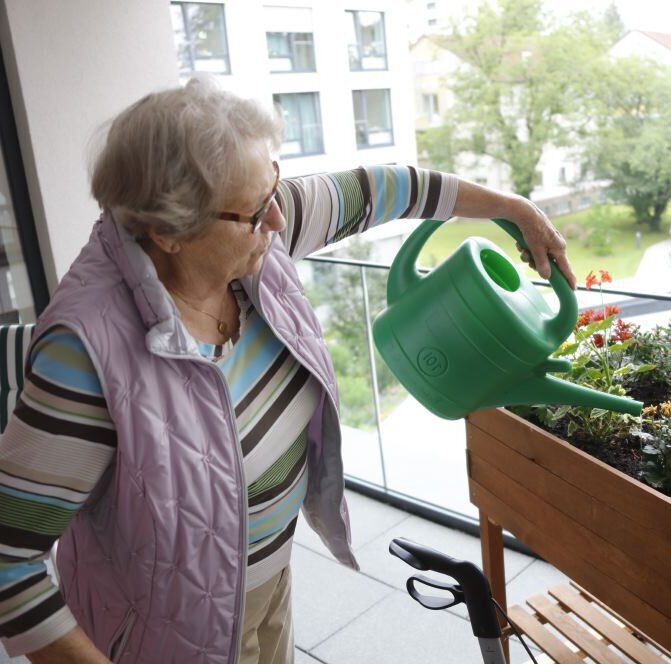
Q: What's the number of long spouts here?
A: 1